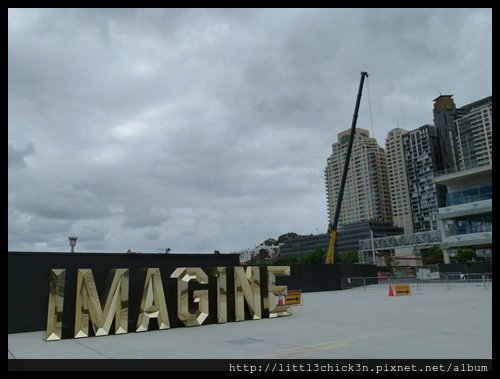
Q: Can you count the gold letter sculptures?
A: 7